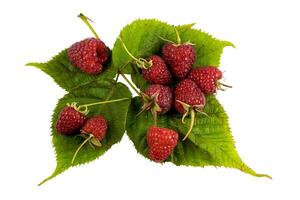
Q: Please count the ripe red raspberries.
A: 9